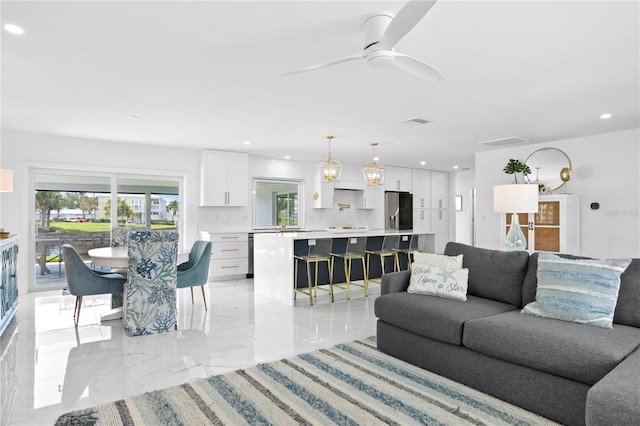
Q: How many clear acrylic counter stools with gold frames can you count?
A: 4